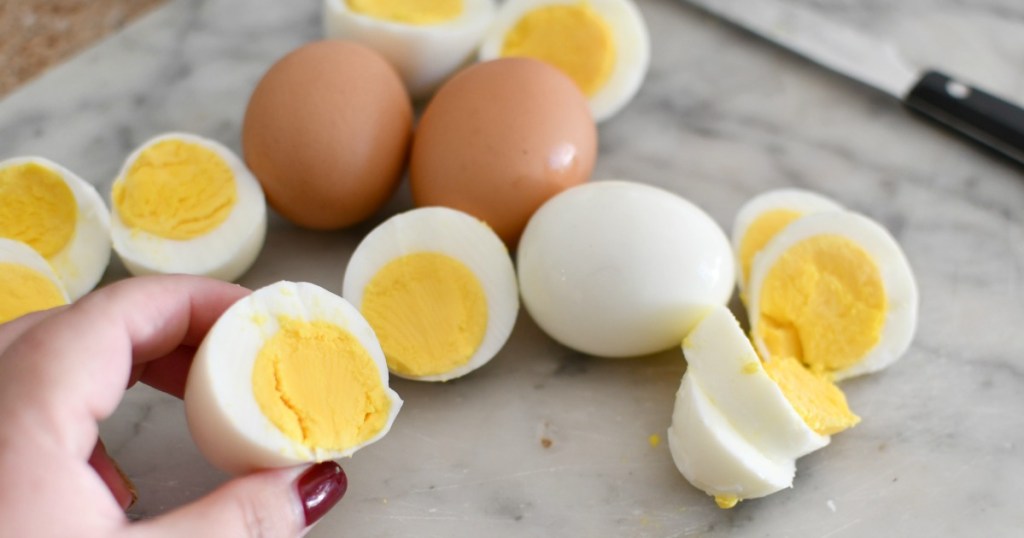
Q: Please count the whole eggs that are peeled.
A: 1